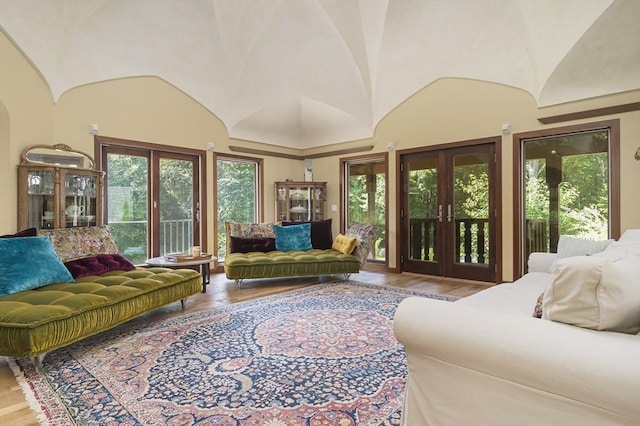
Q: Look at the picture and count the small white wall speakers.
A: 4